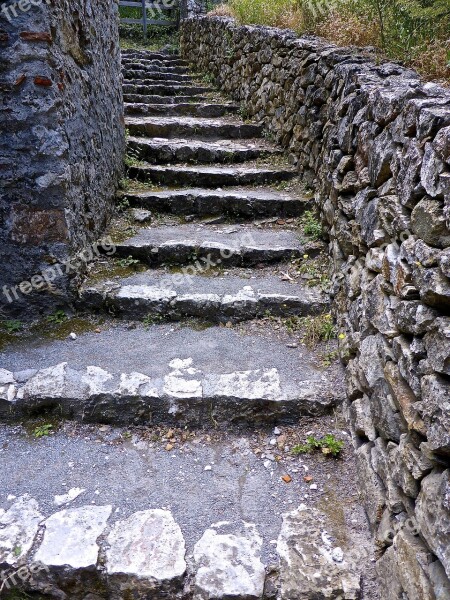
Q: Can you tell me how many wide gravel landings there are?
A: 2